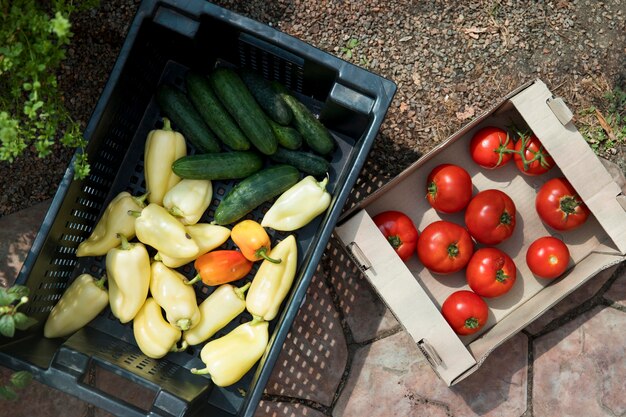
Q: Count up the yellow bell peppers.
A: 13